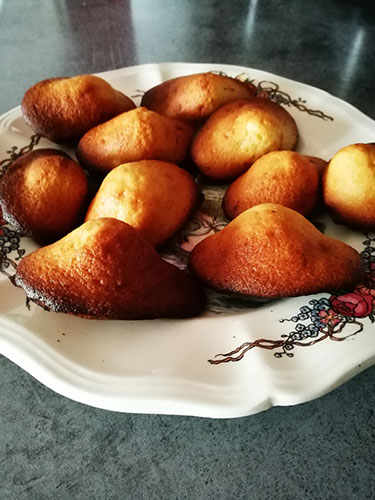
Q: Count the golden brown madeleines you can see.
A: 10